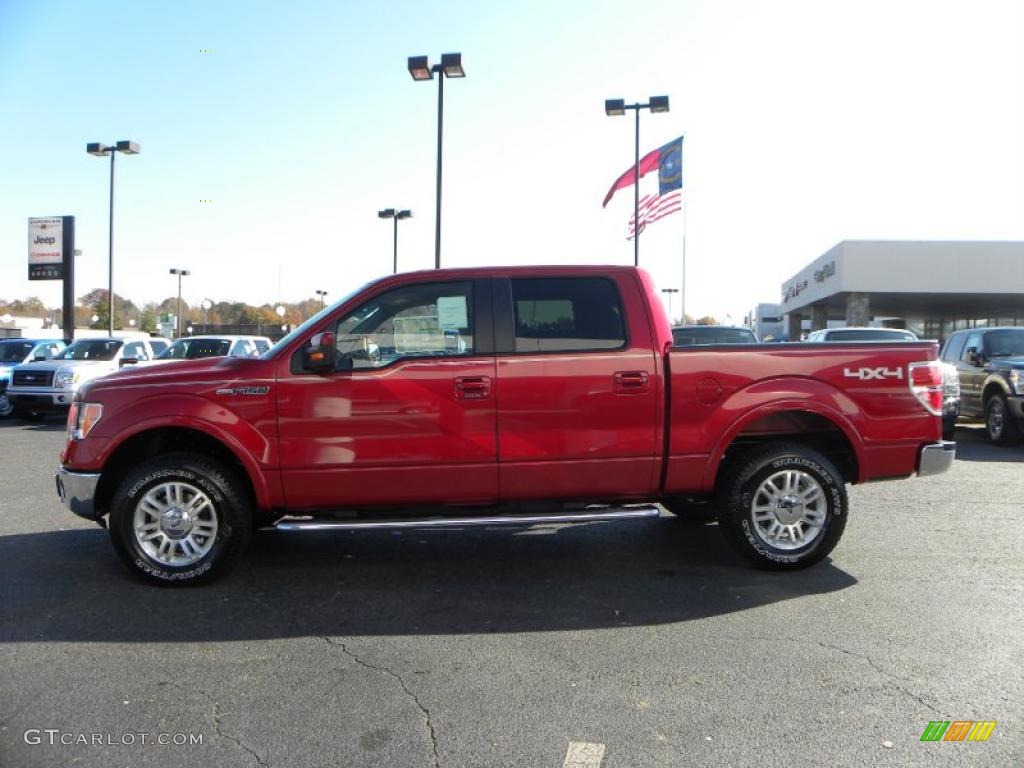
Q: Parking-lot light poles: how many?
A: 7